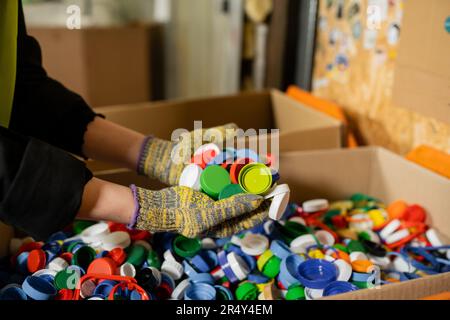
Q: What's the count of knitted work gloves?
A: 2